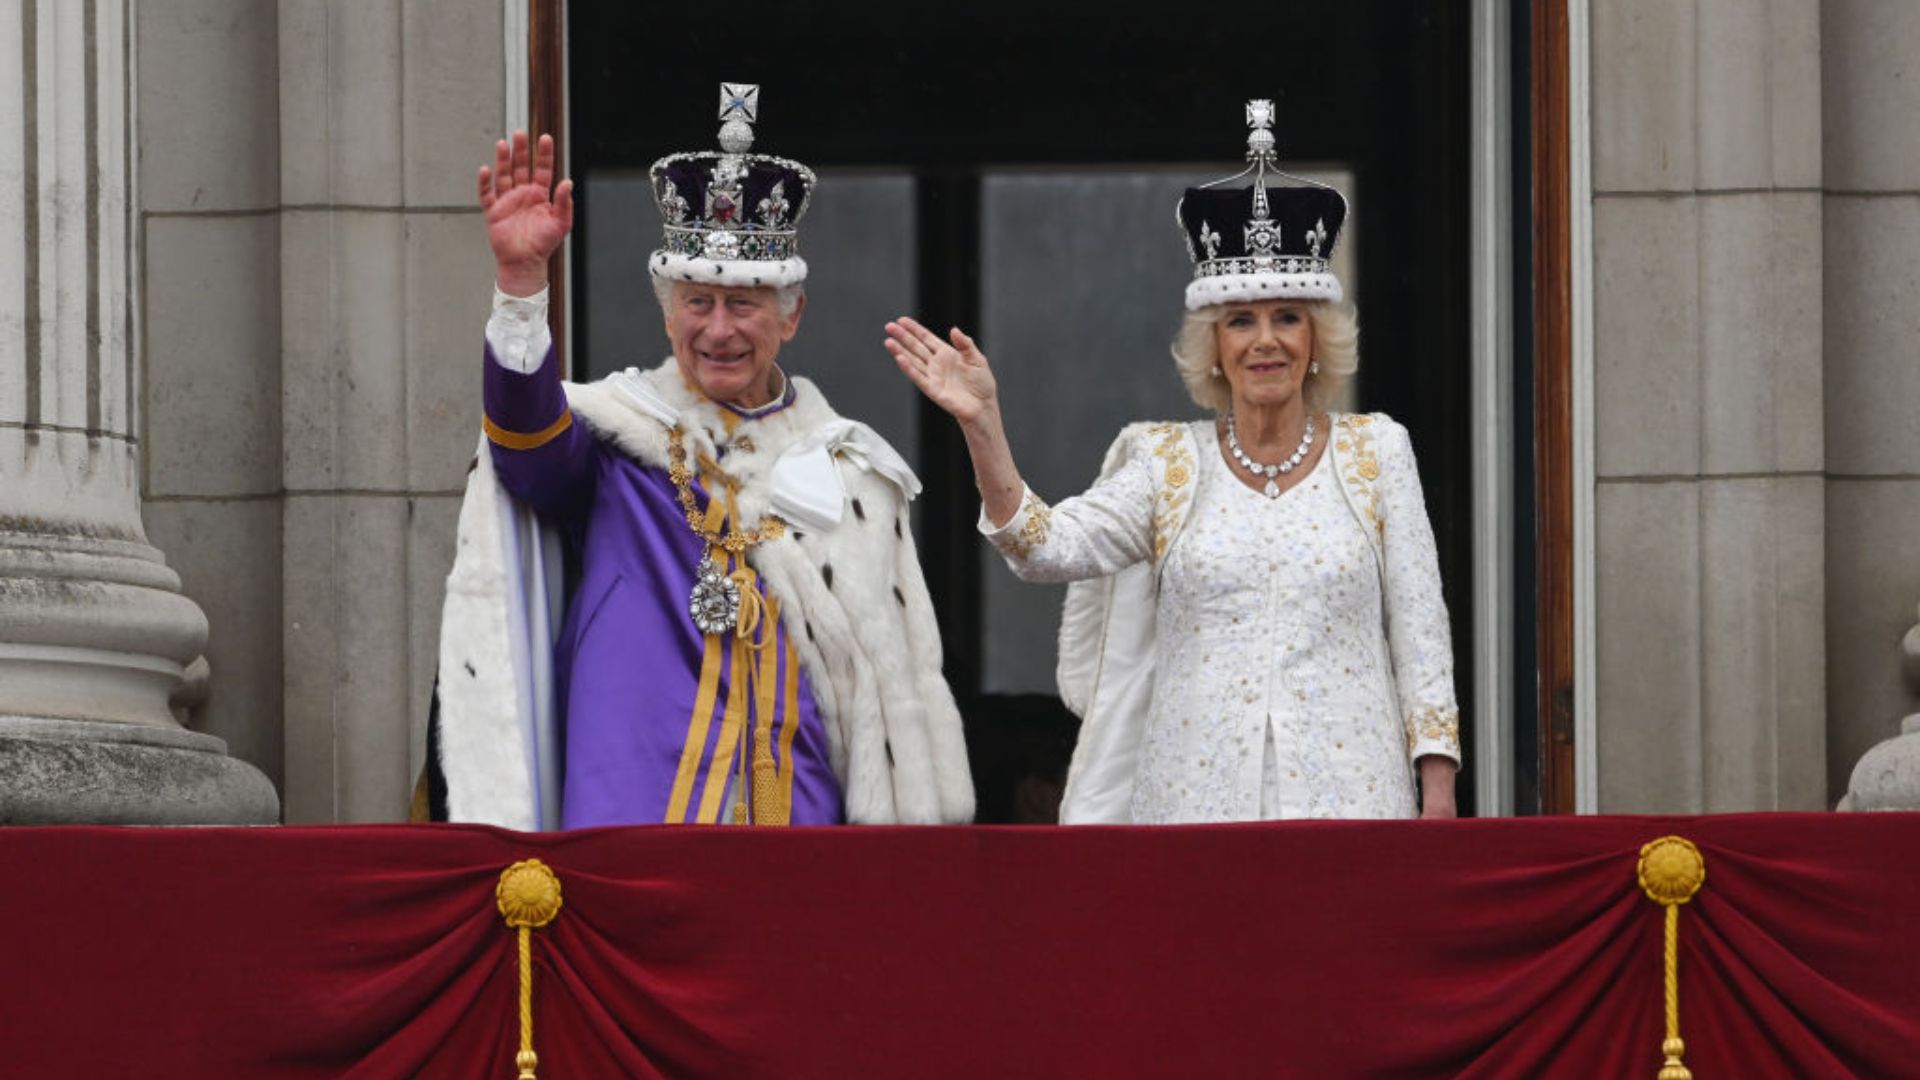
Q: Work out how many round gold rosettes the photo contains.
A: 2